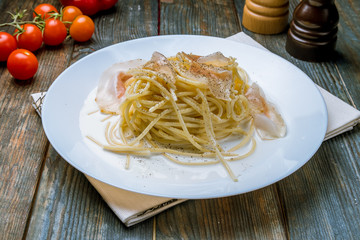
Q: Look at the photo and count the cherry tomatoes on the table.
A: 7